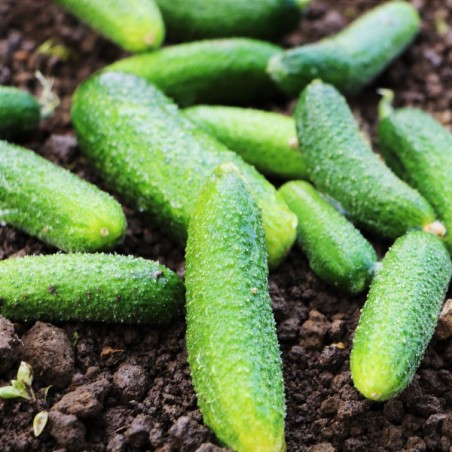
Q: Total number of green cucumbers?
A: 14